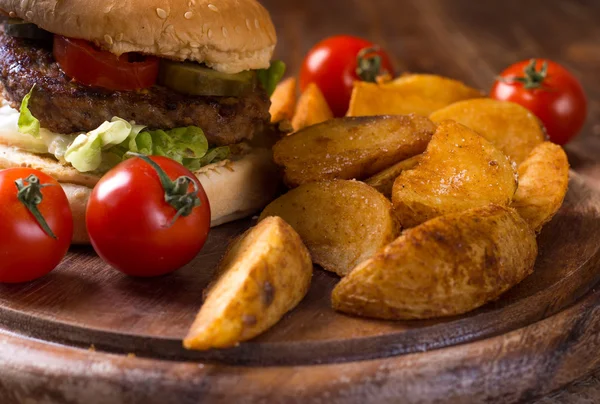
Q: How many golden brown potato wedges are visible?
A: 11